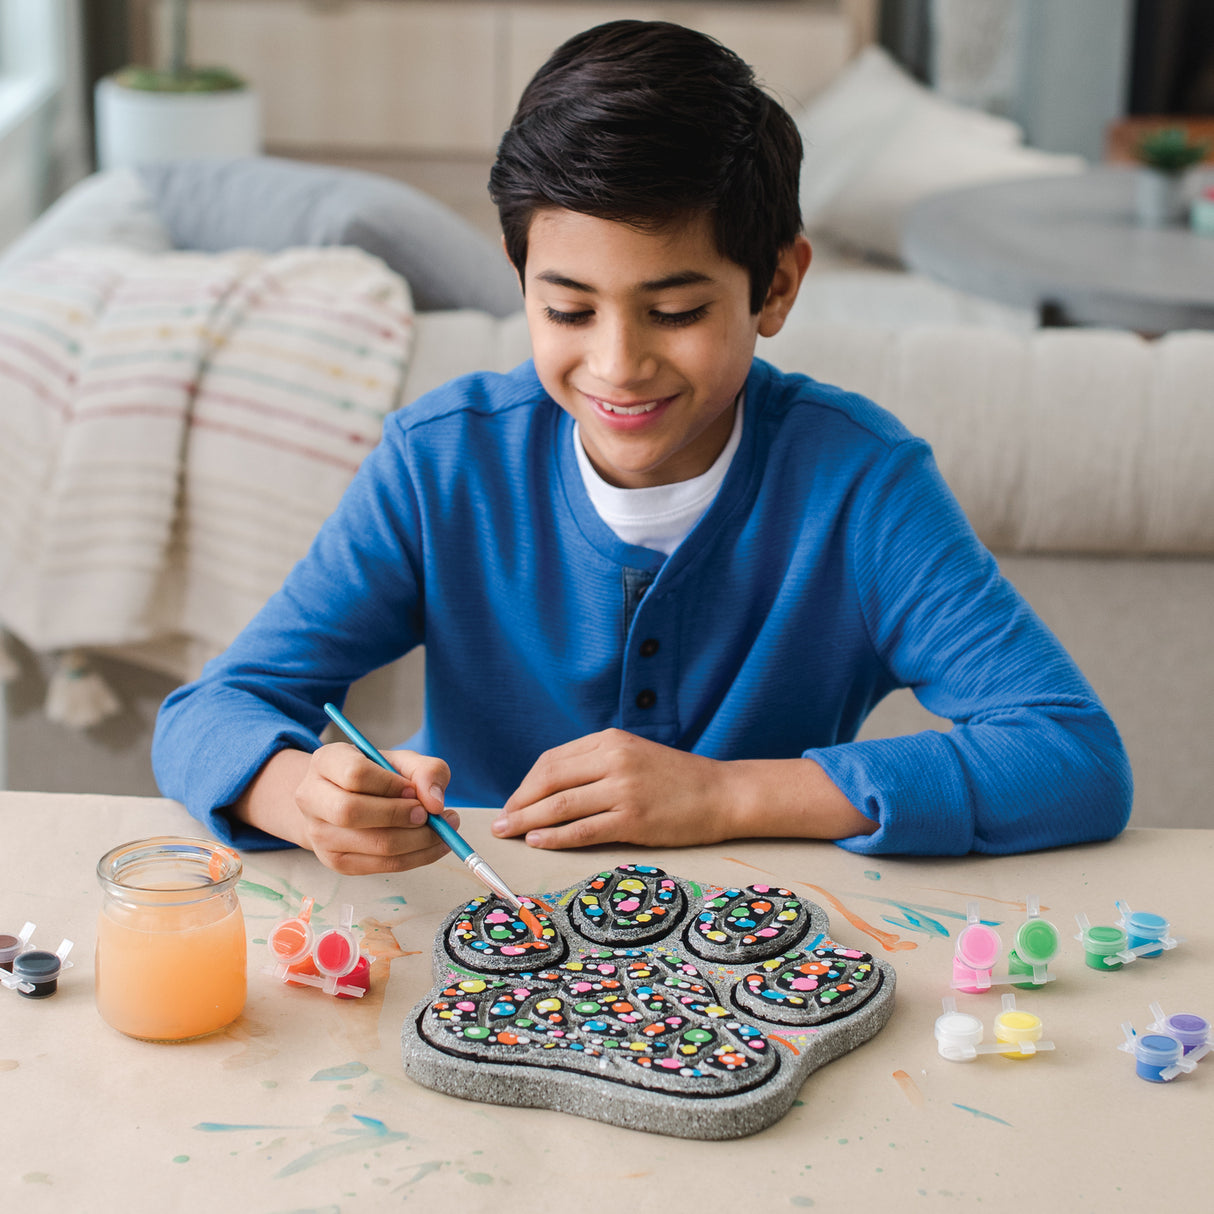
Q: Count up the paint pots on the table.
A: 12